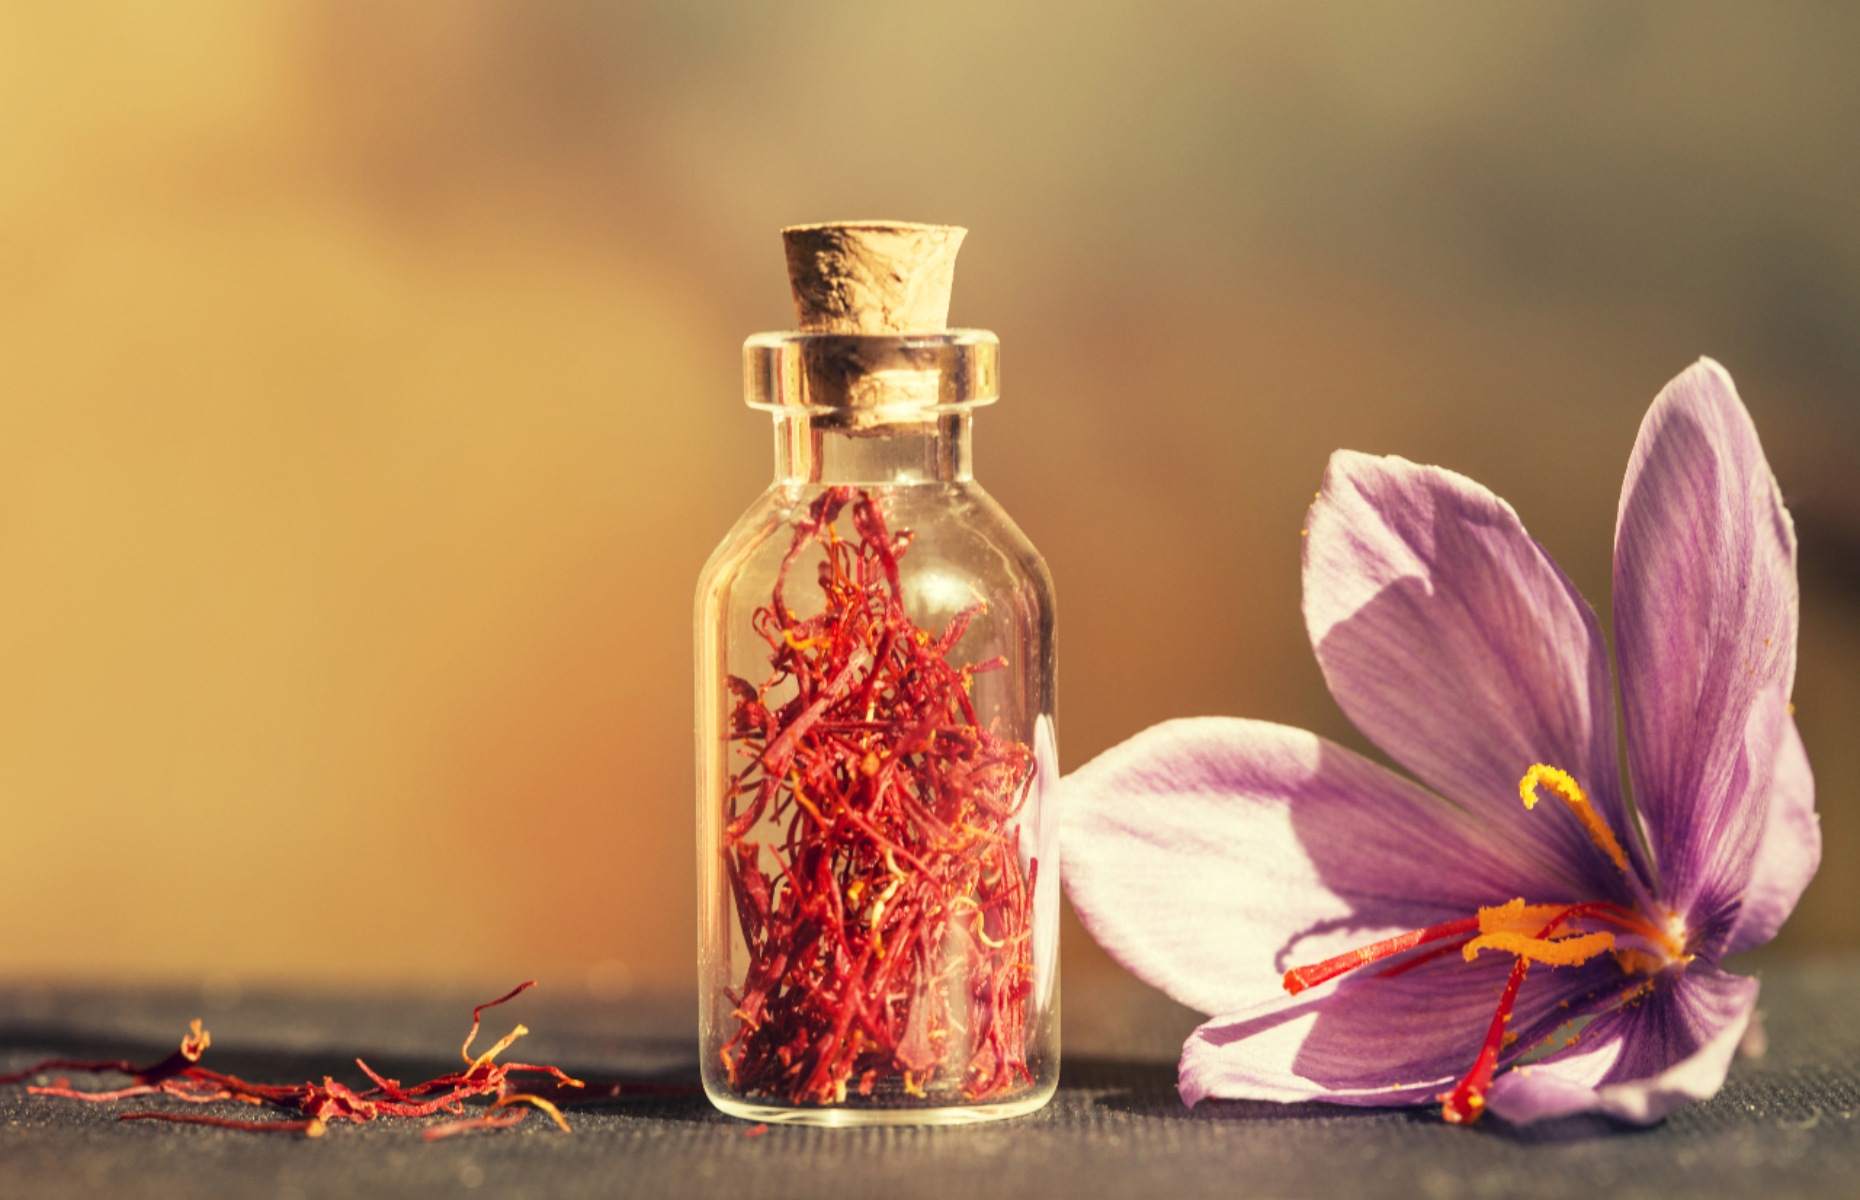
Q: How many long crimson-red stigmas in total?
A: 3